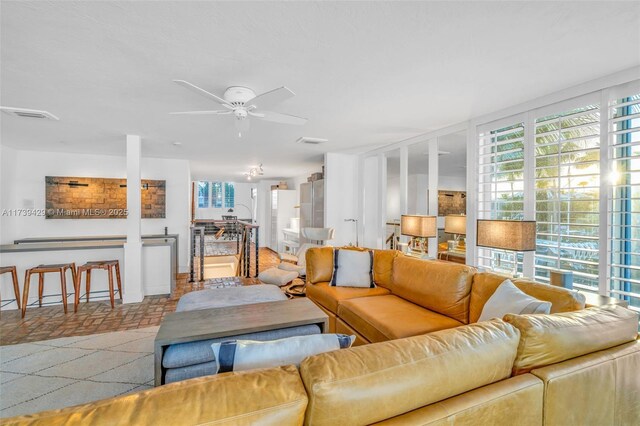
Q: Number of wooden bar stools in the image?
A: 3